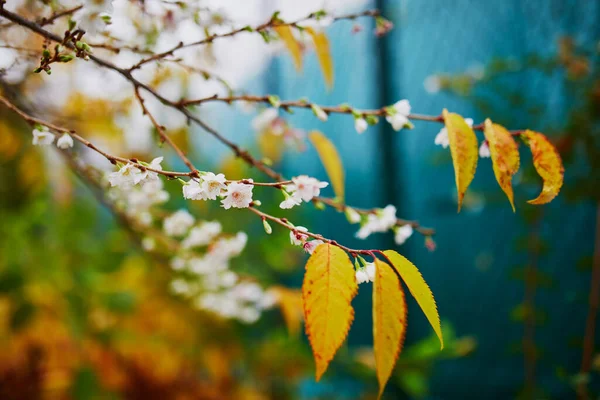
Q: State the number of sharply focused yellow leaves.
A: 6